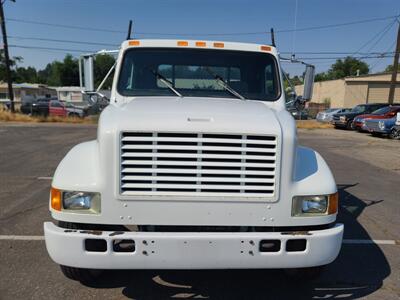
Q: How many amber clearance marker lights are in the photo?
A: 5